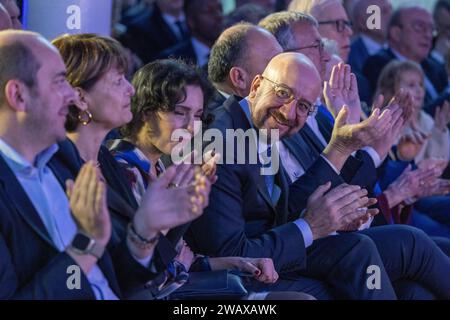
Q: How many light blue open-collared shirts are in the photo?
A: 1